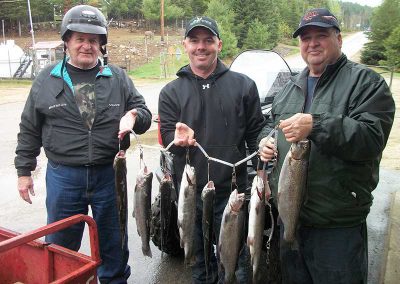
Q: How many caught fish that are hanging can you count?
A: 8